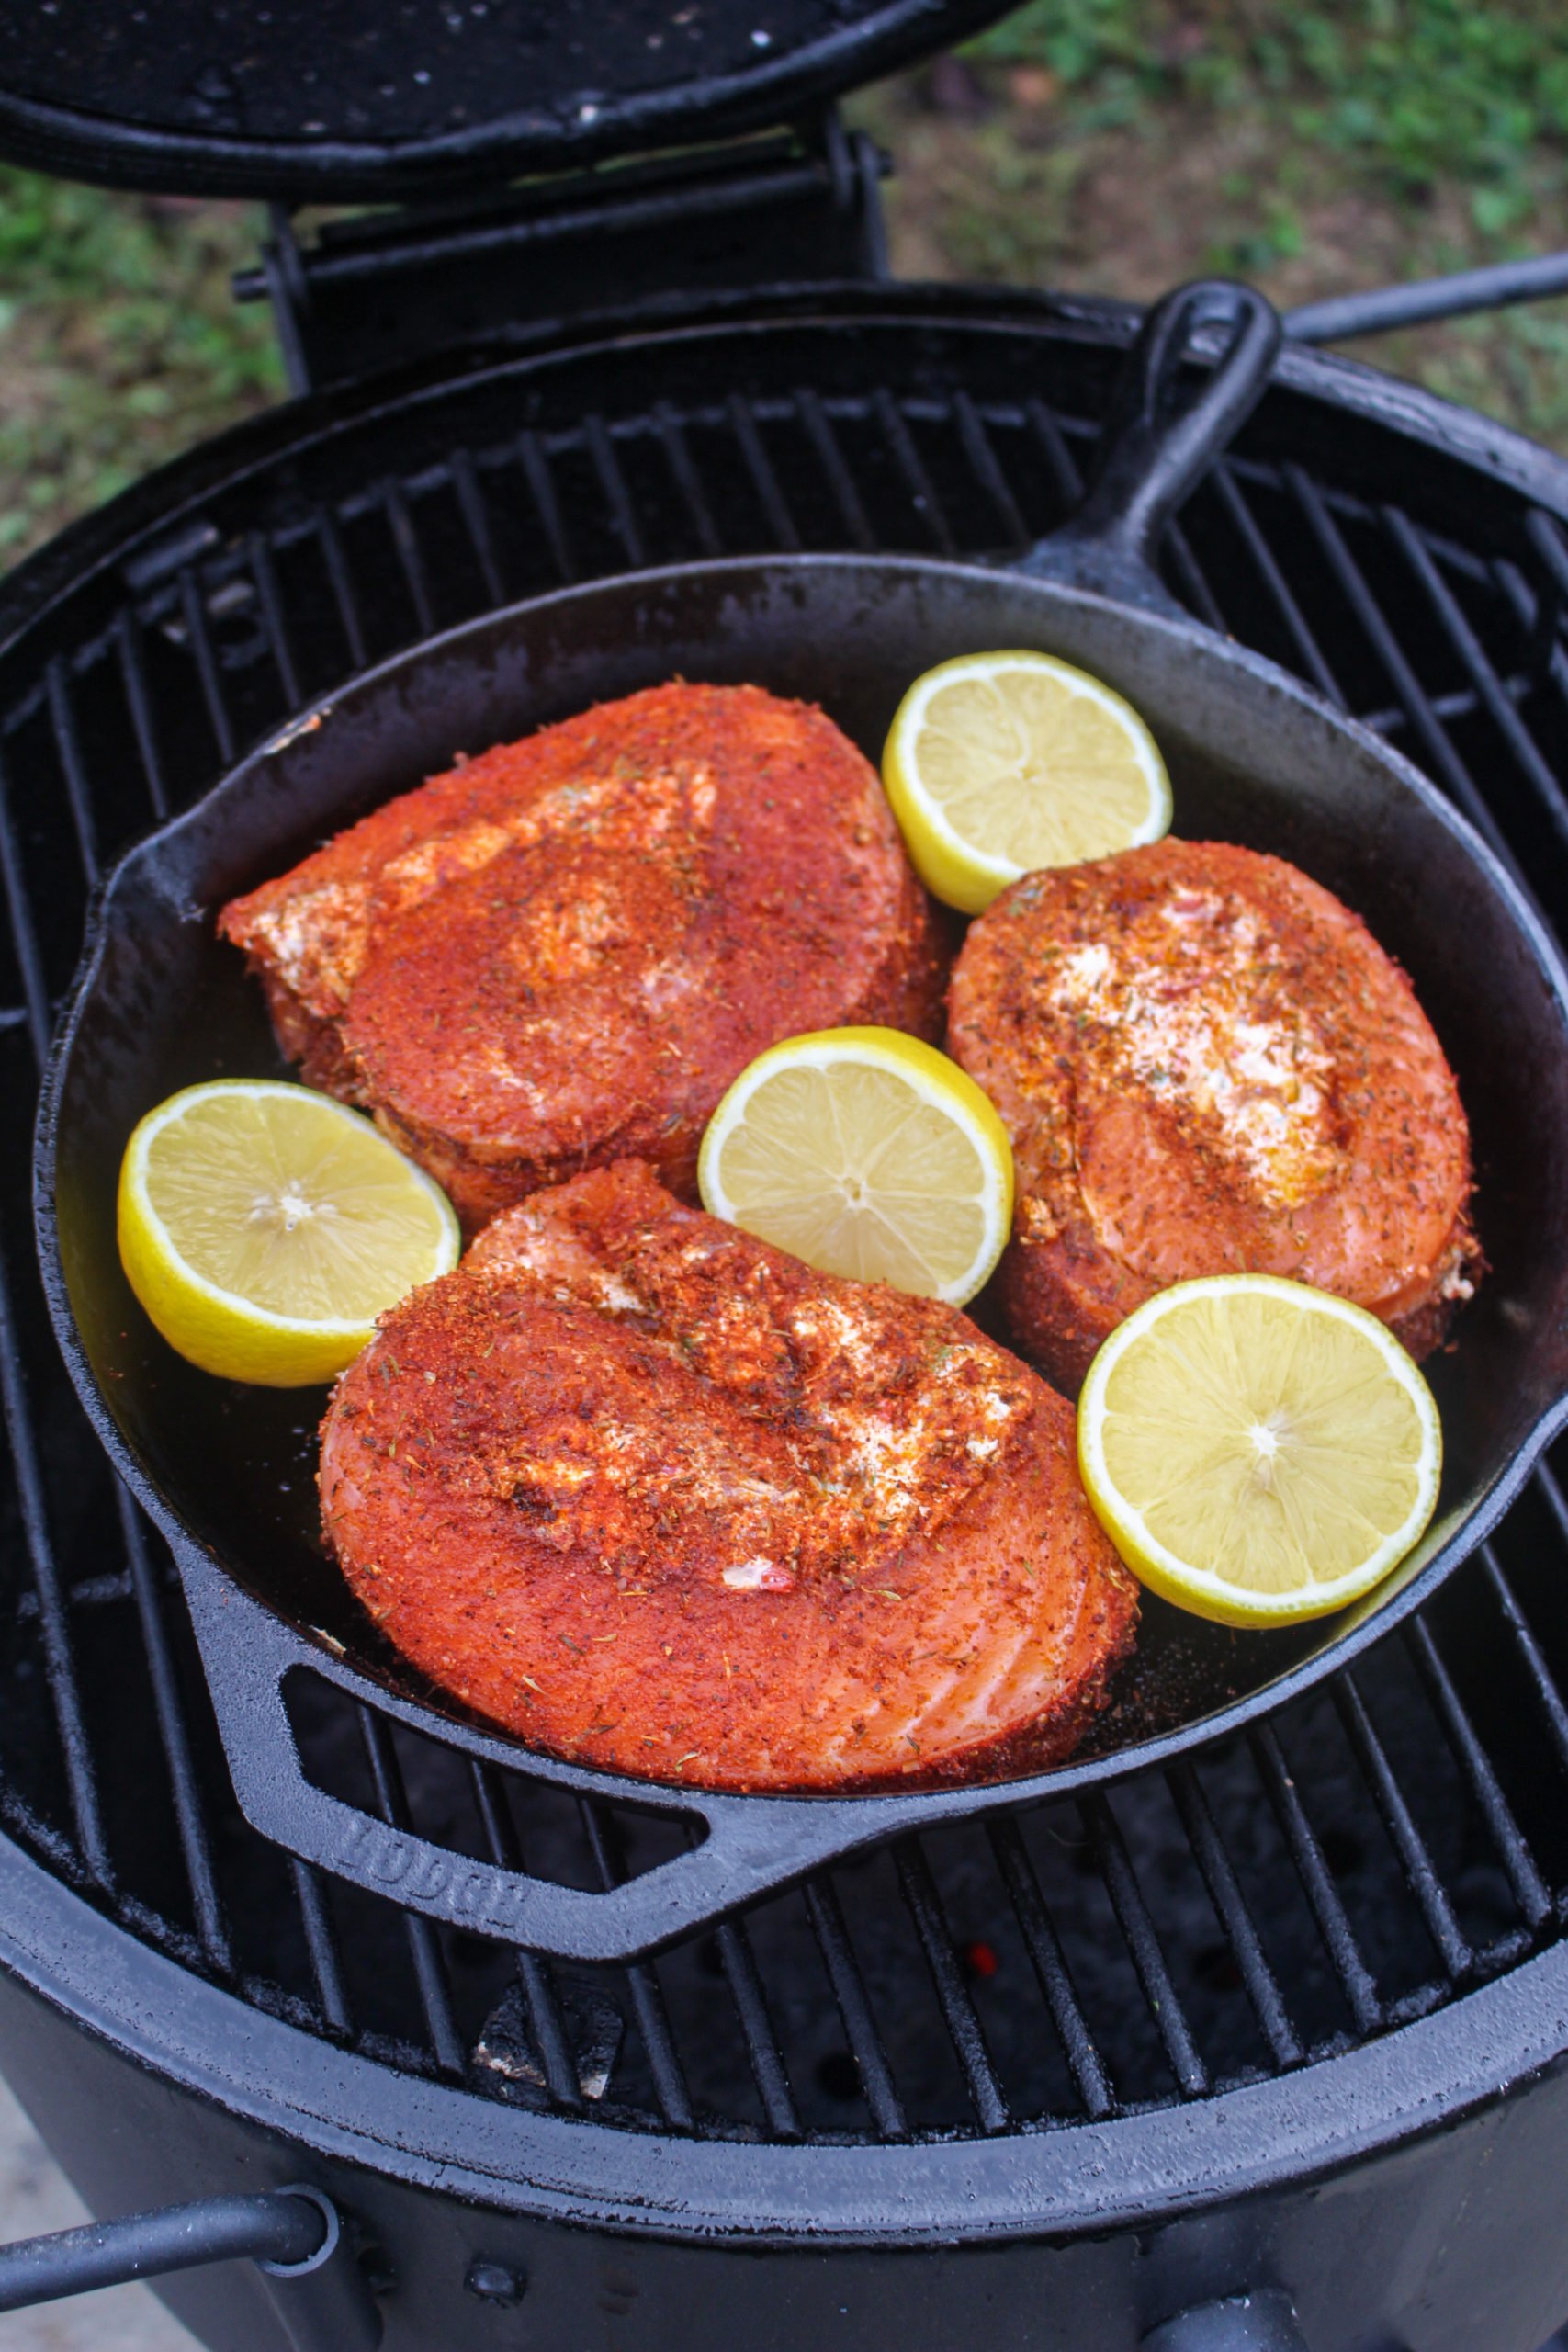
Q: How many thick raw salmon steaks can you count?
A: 3